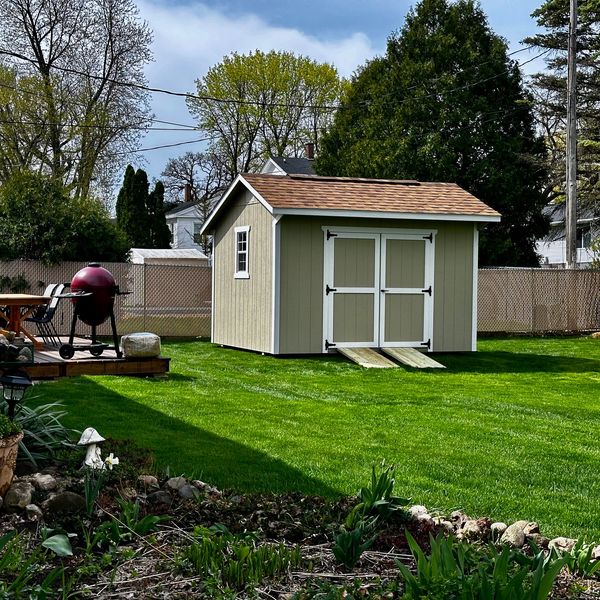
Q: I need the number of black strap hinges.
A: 6